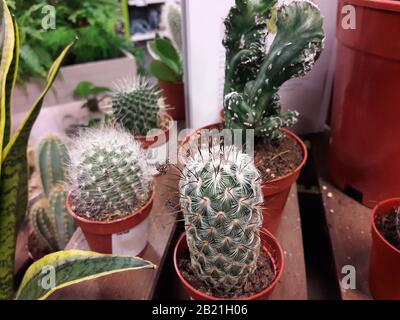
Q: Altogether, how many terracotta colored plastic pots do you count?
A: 7